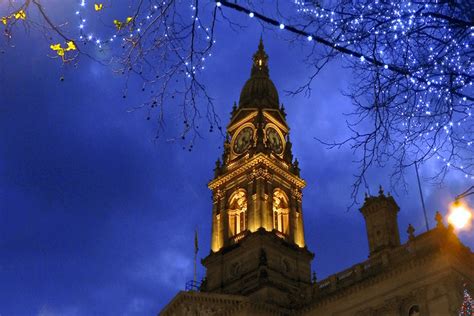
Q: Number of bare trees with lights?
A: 2